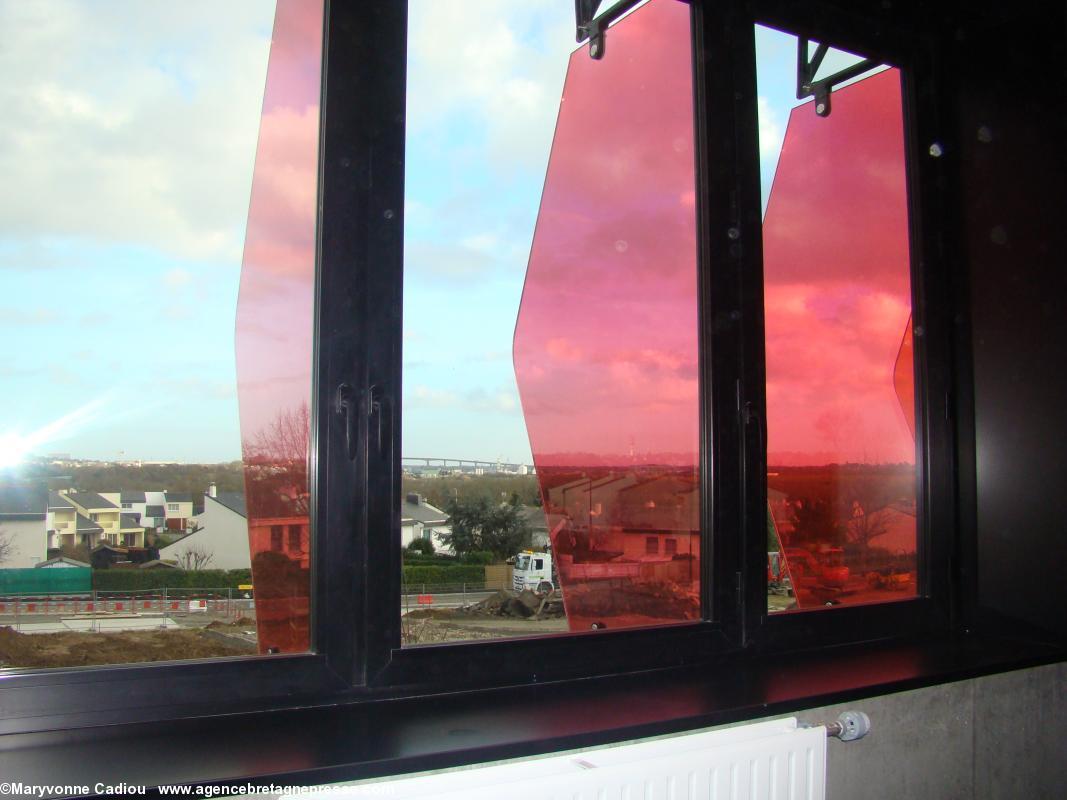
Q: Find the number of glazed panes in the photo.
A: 3